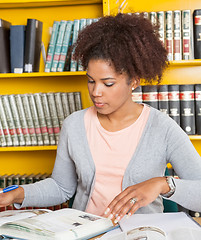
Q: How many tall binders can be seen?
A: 3